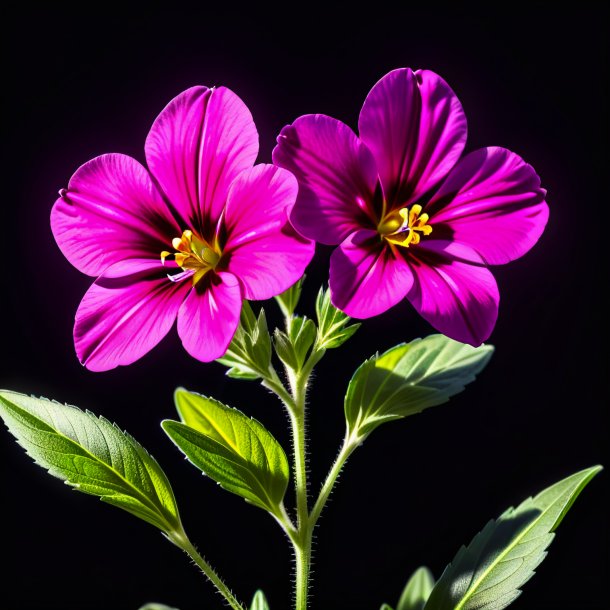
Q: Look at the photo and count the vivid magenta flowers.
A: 2